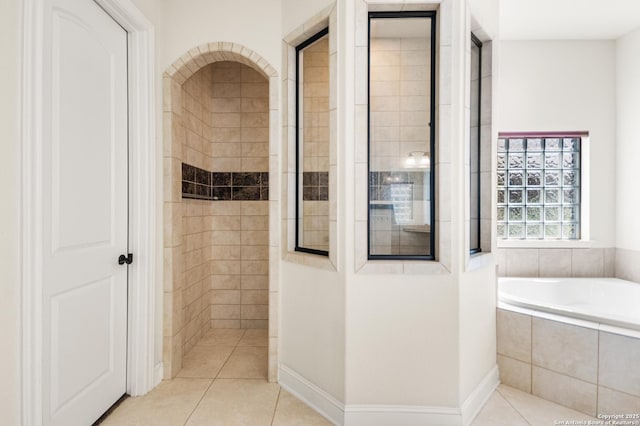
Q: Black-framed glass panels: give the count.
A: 3